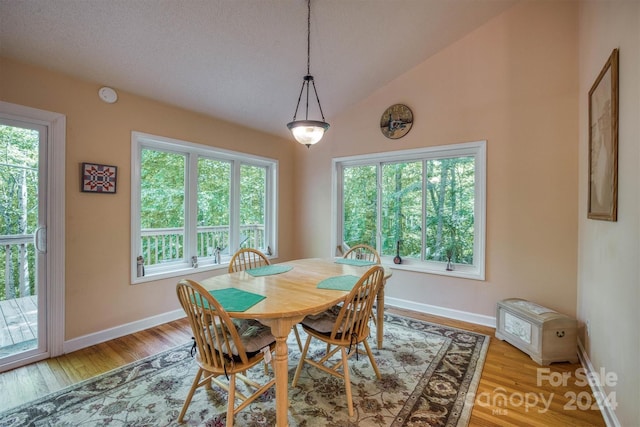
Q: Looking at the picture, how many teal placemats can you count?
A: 4